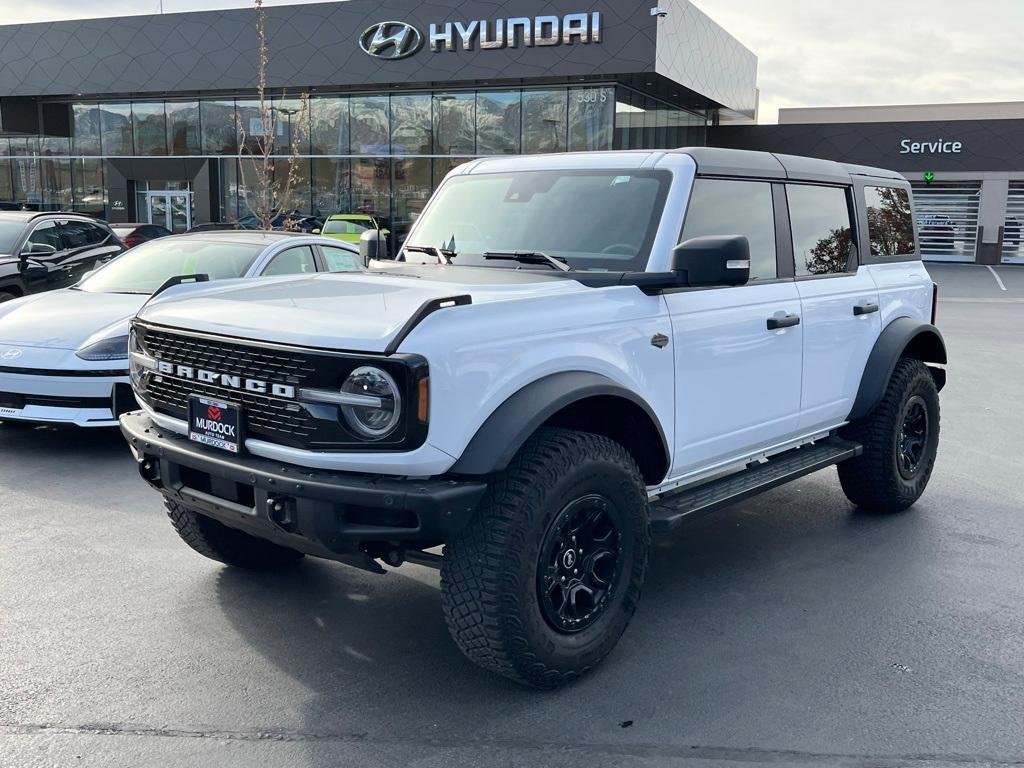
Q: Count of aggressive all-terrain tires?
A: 3